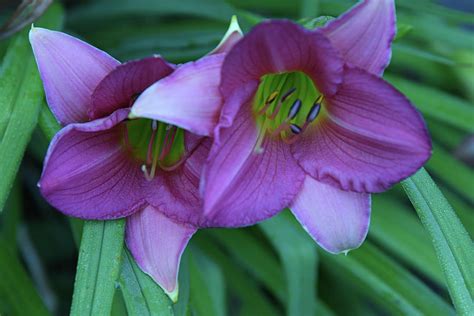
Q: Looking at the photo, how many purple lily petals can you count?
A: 12